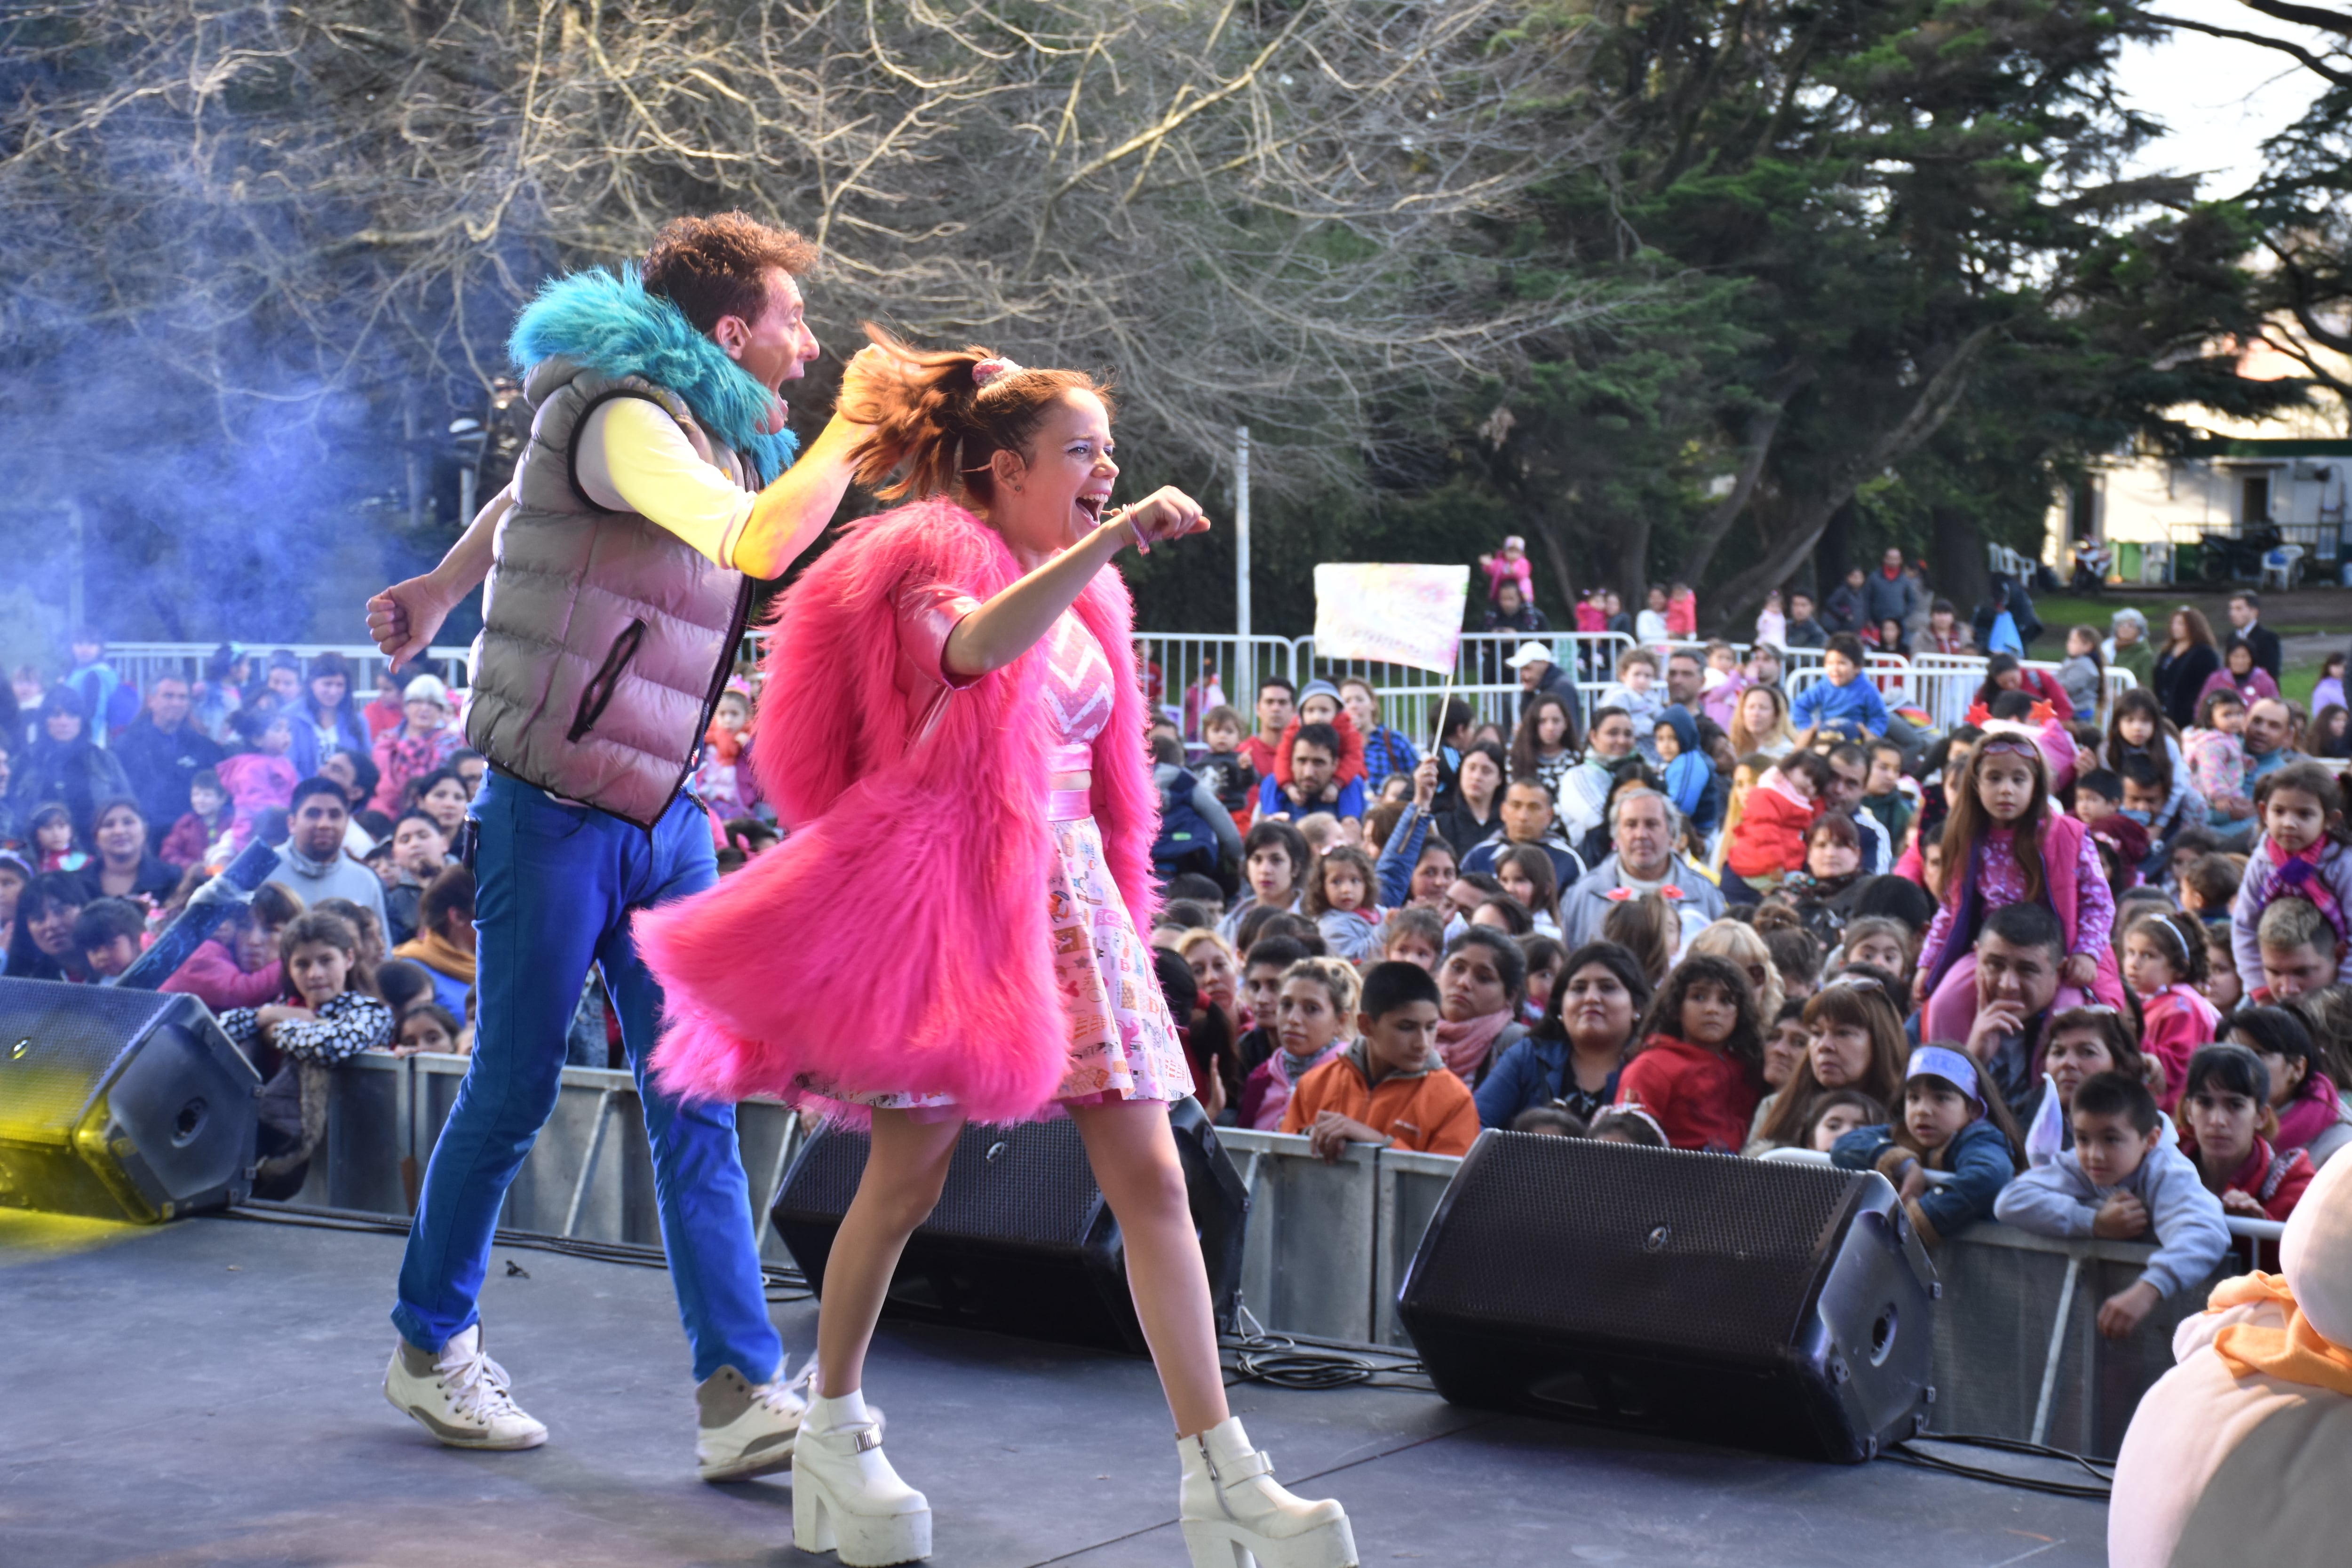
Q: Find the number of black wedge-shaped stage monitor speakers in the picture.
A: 3